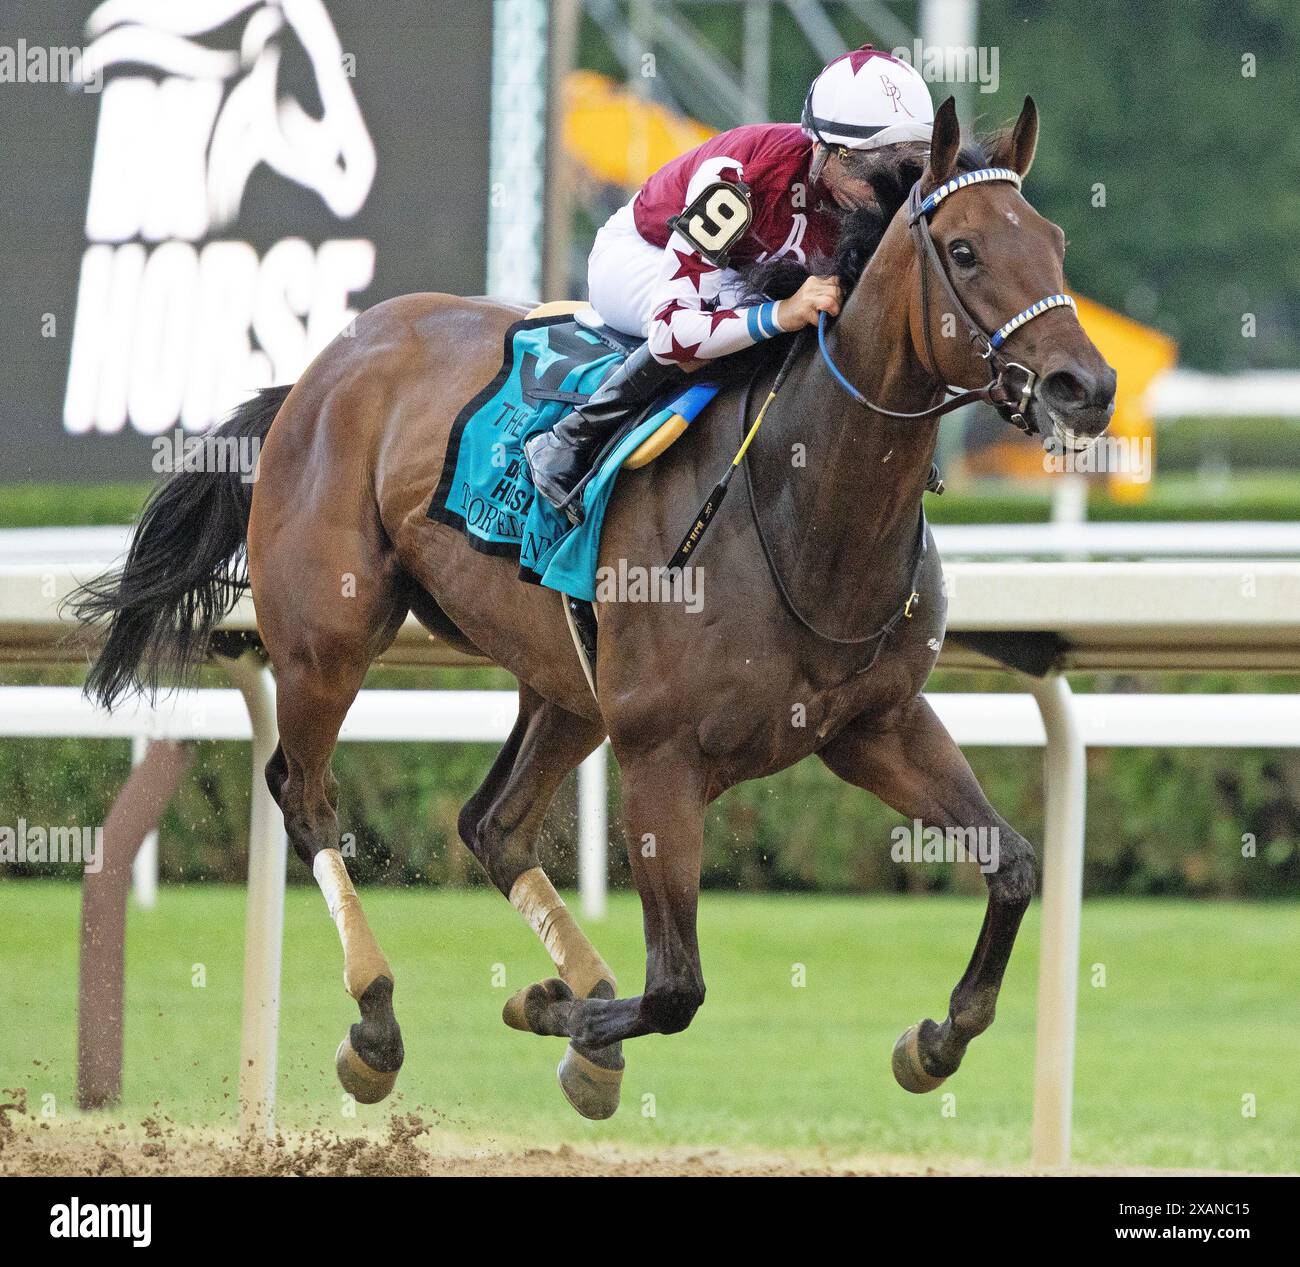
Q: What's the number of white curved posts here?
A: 2